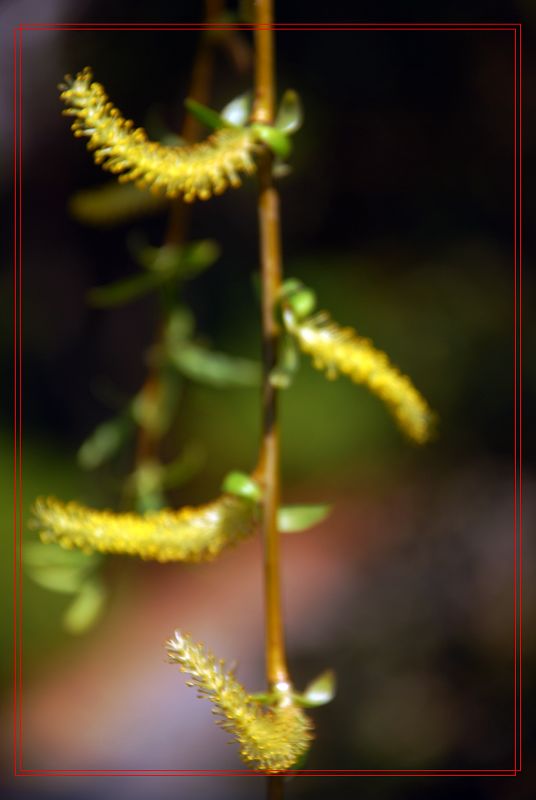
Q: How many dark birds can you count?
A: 0